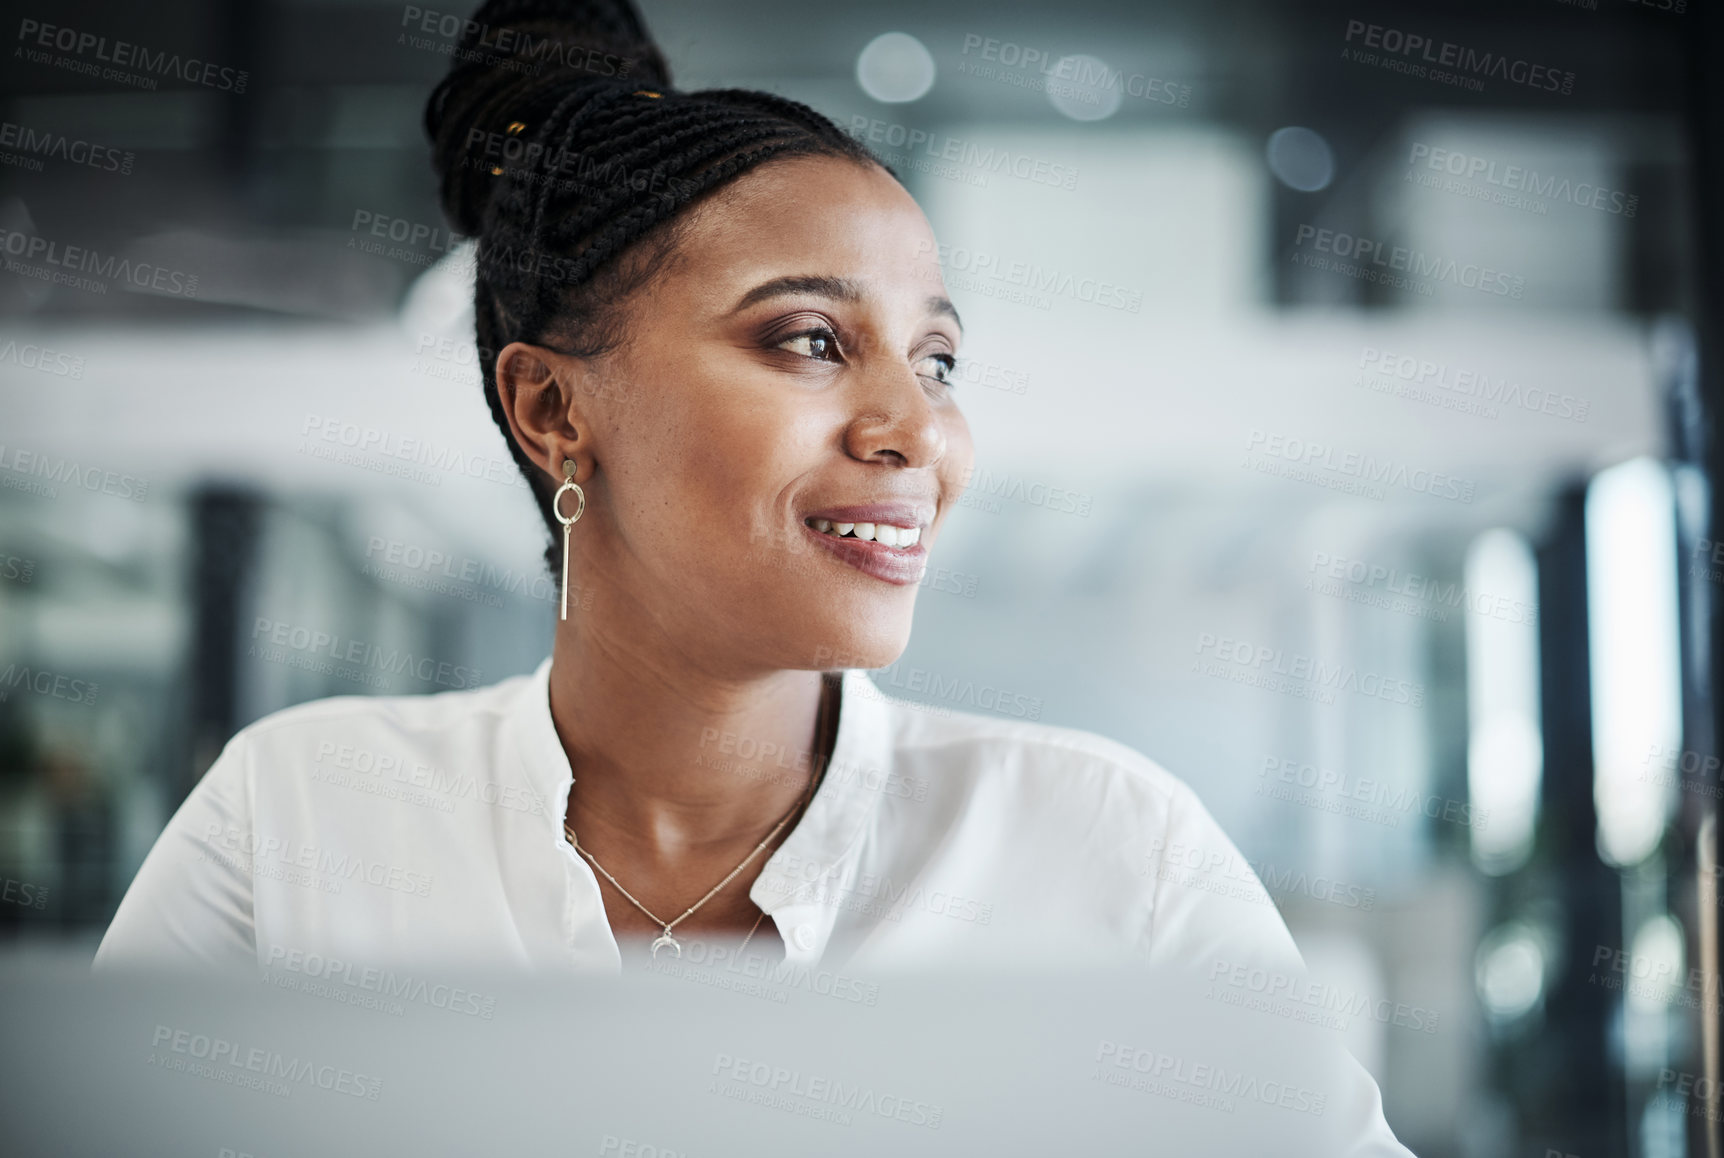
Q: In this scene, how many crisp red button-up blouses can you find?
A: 0